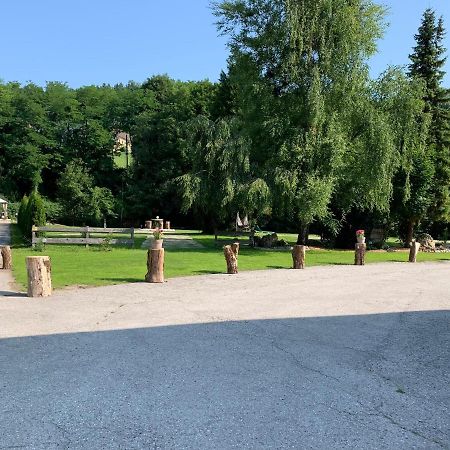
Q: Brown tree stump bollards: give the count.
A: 7